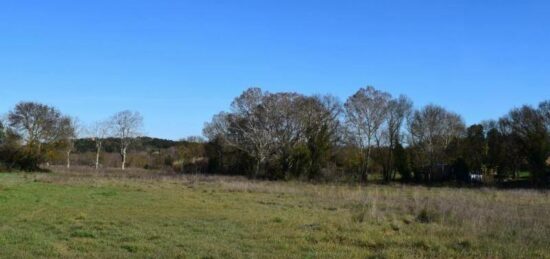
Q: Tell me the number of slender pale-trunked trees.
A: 3